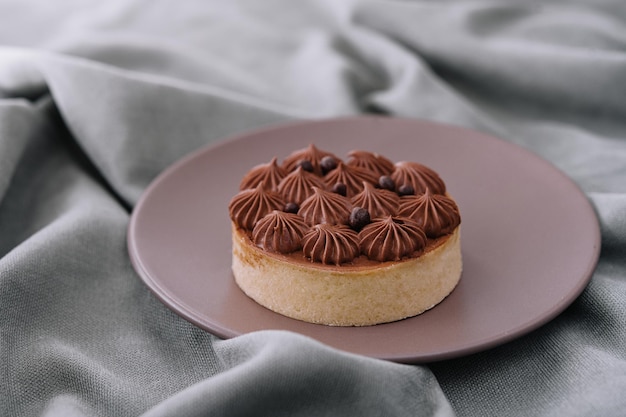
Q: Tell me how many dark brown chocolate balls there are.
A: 7